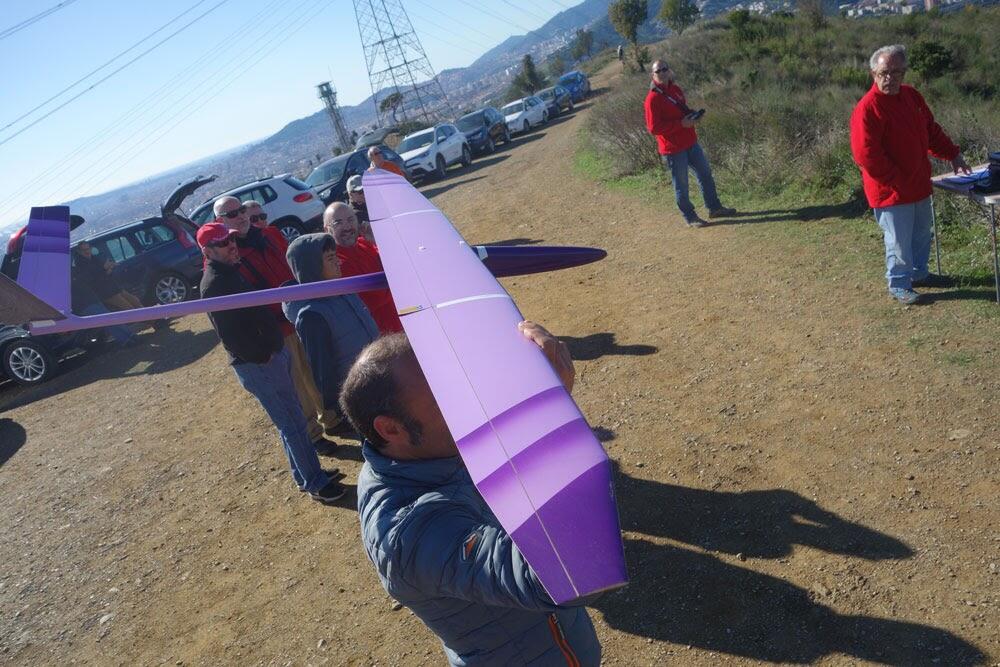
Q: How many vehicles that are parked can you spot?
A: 9